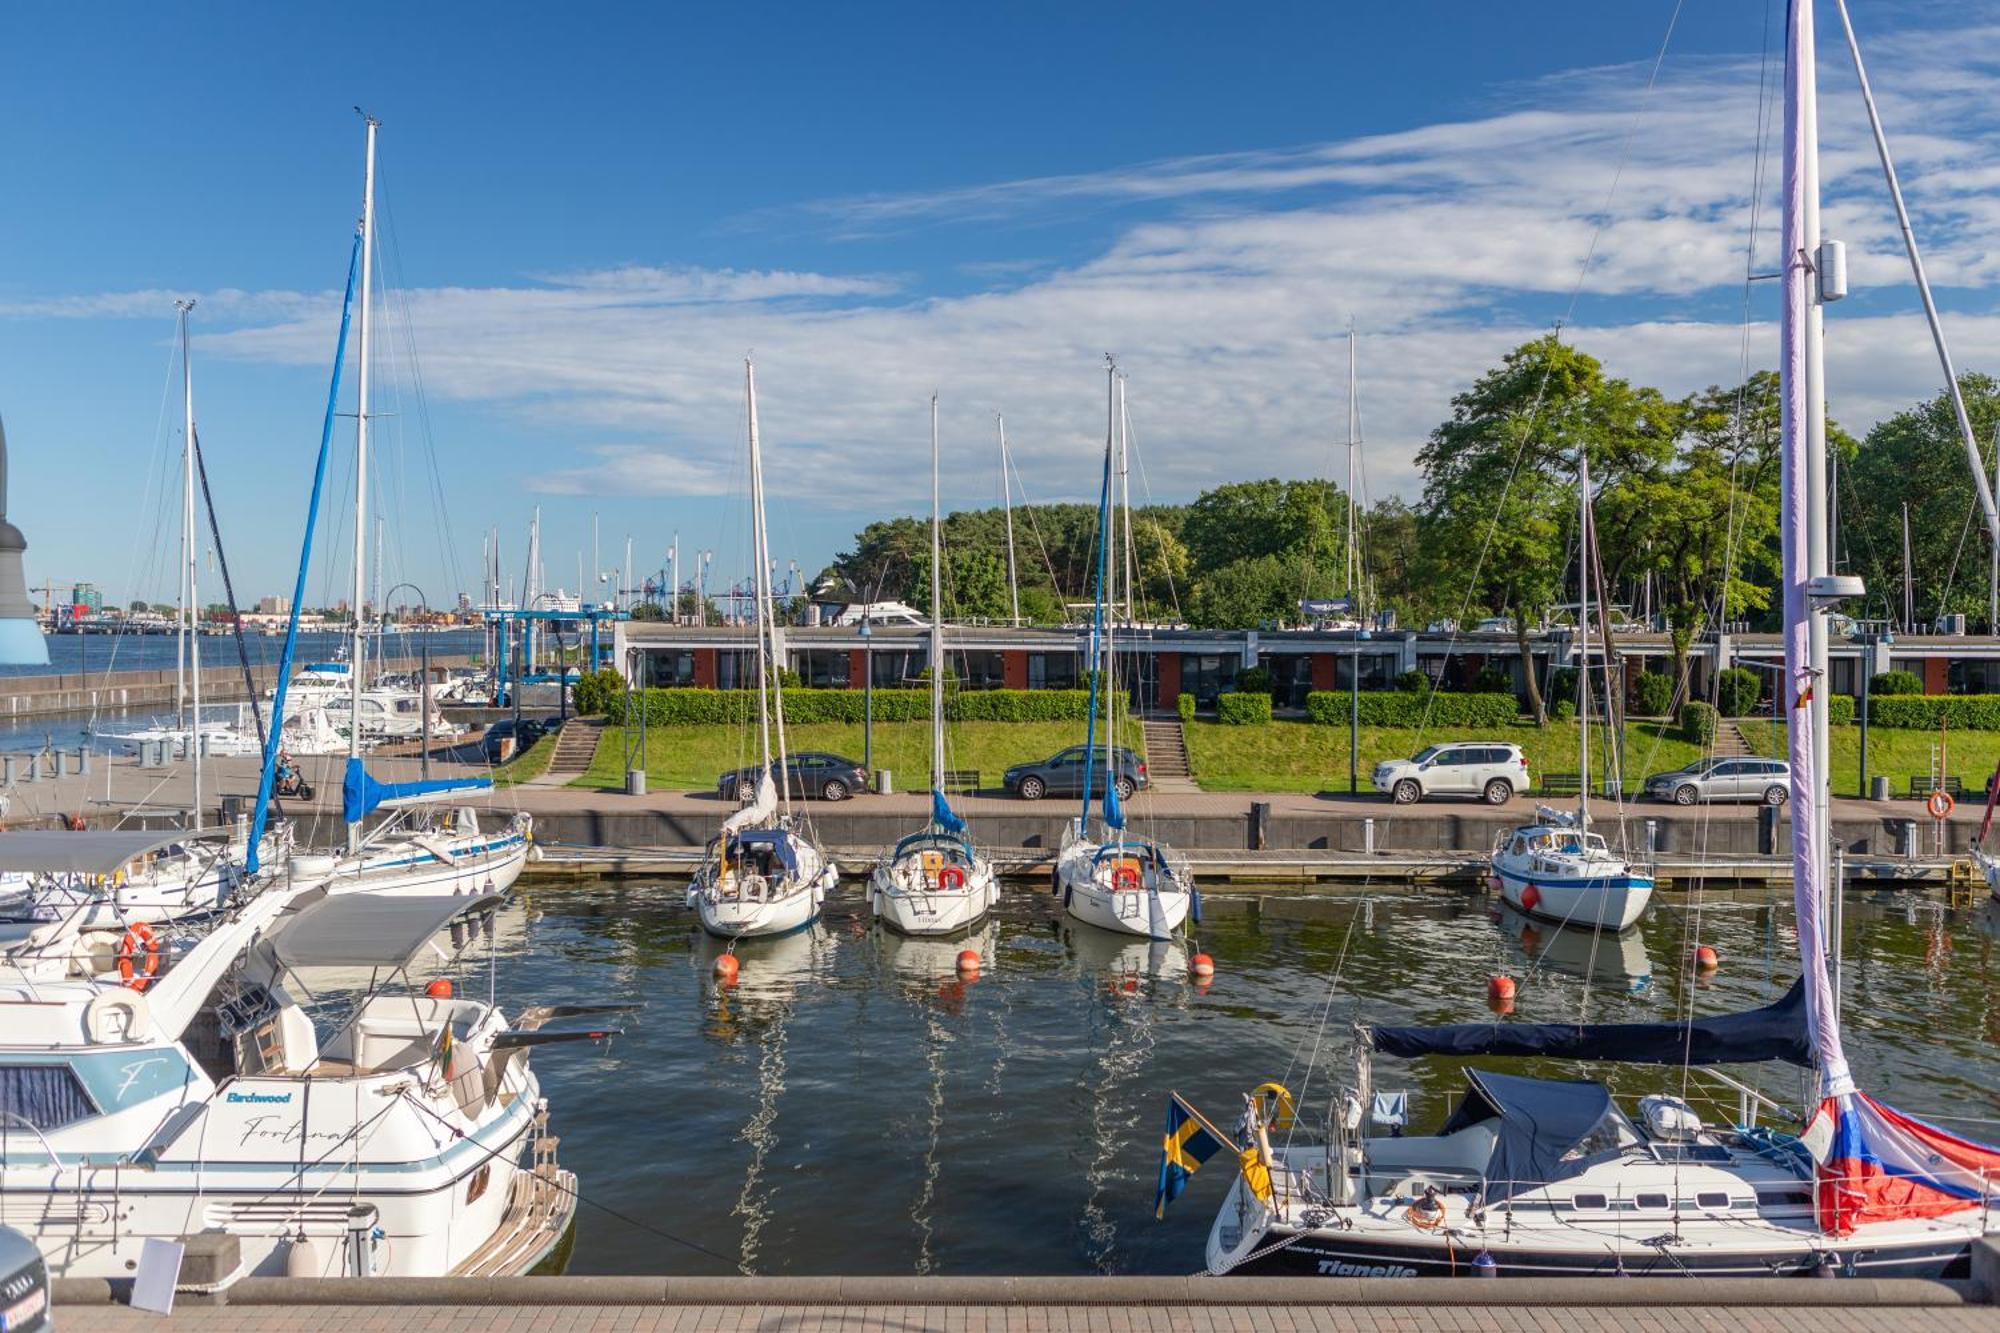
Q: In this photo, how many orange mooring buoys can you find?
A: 6